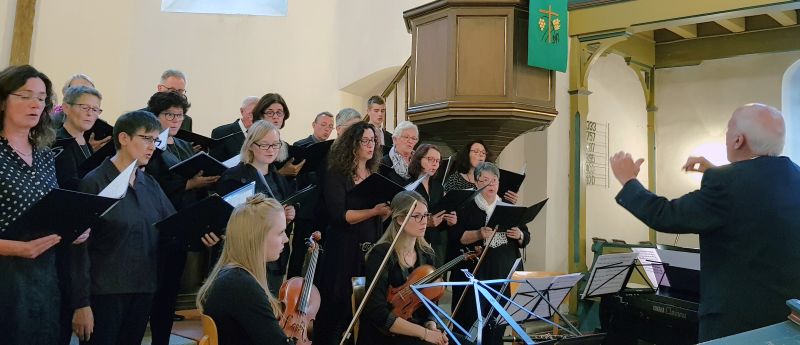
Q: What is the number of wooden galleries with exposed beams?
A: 1